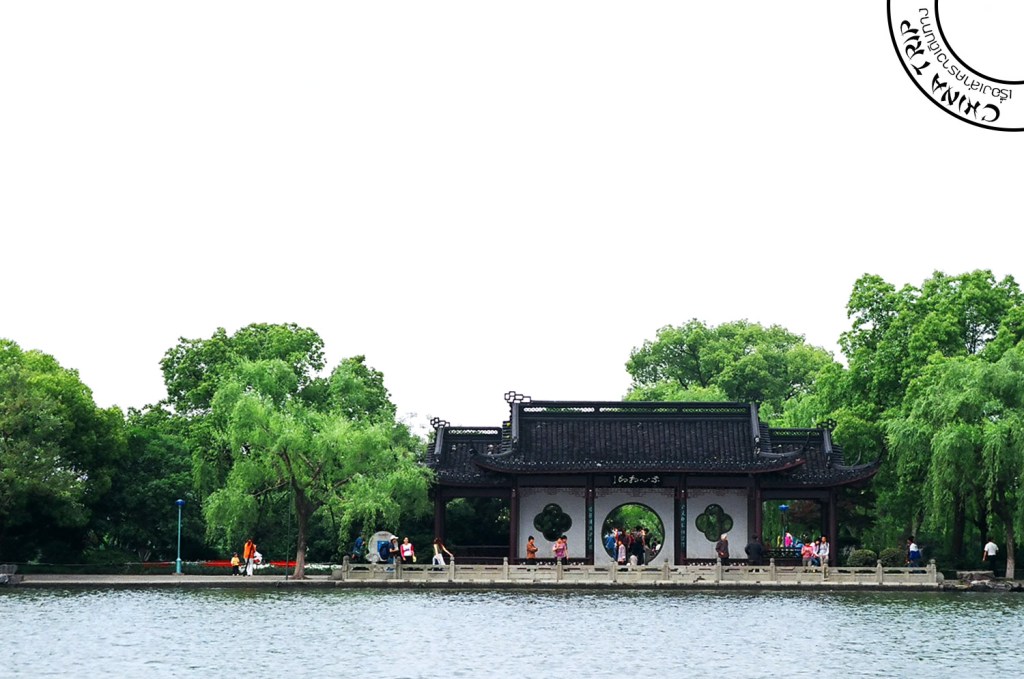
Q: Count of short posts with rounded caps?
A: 12